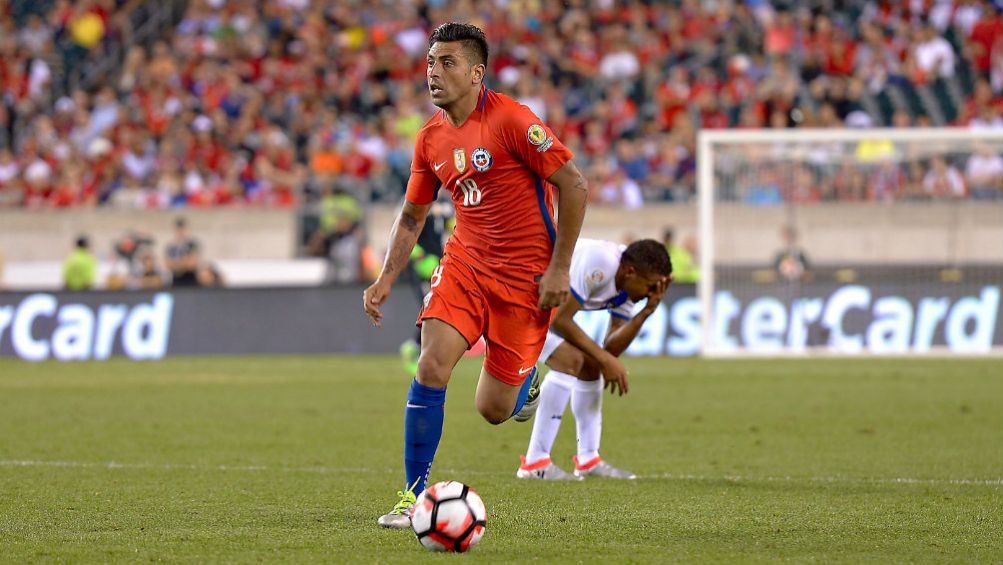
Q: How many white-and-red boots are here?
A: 2